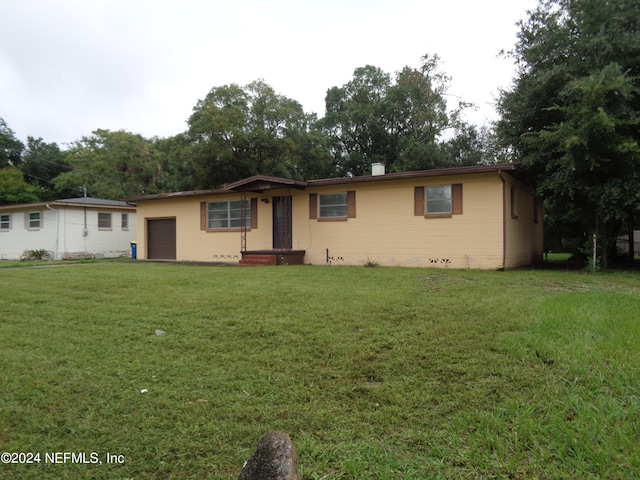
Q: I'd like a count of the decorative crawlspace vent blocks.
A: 8